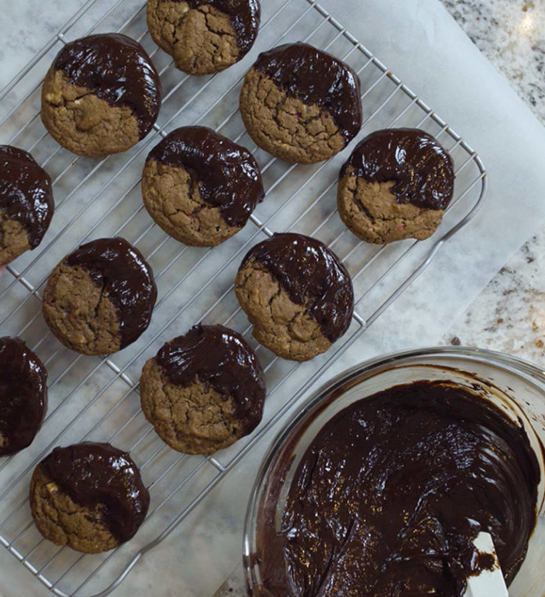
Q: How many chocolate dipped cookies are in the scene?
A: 11